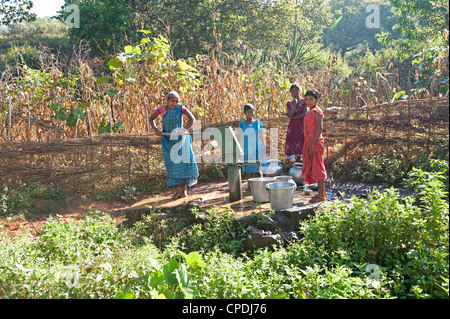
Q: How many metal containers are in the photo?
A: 5